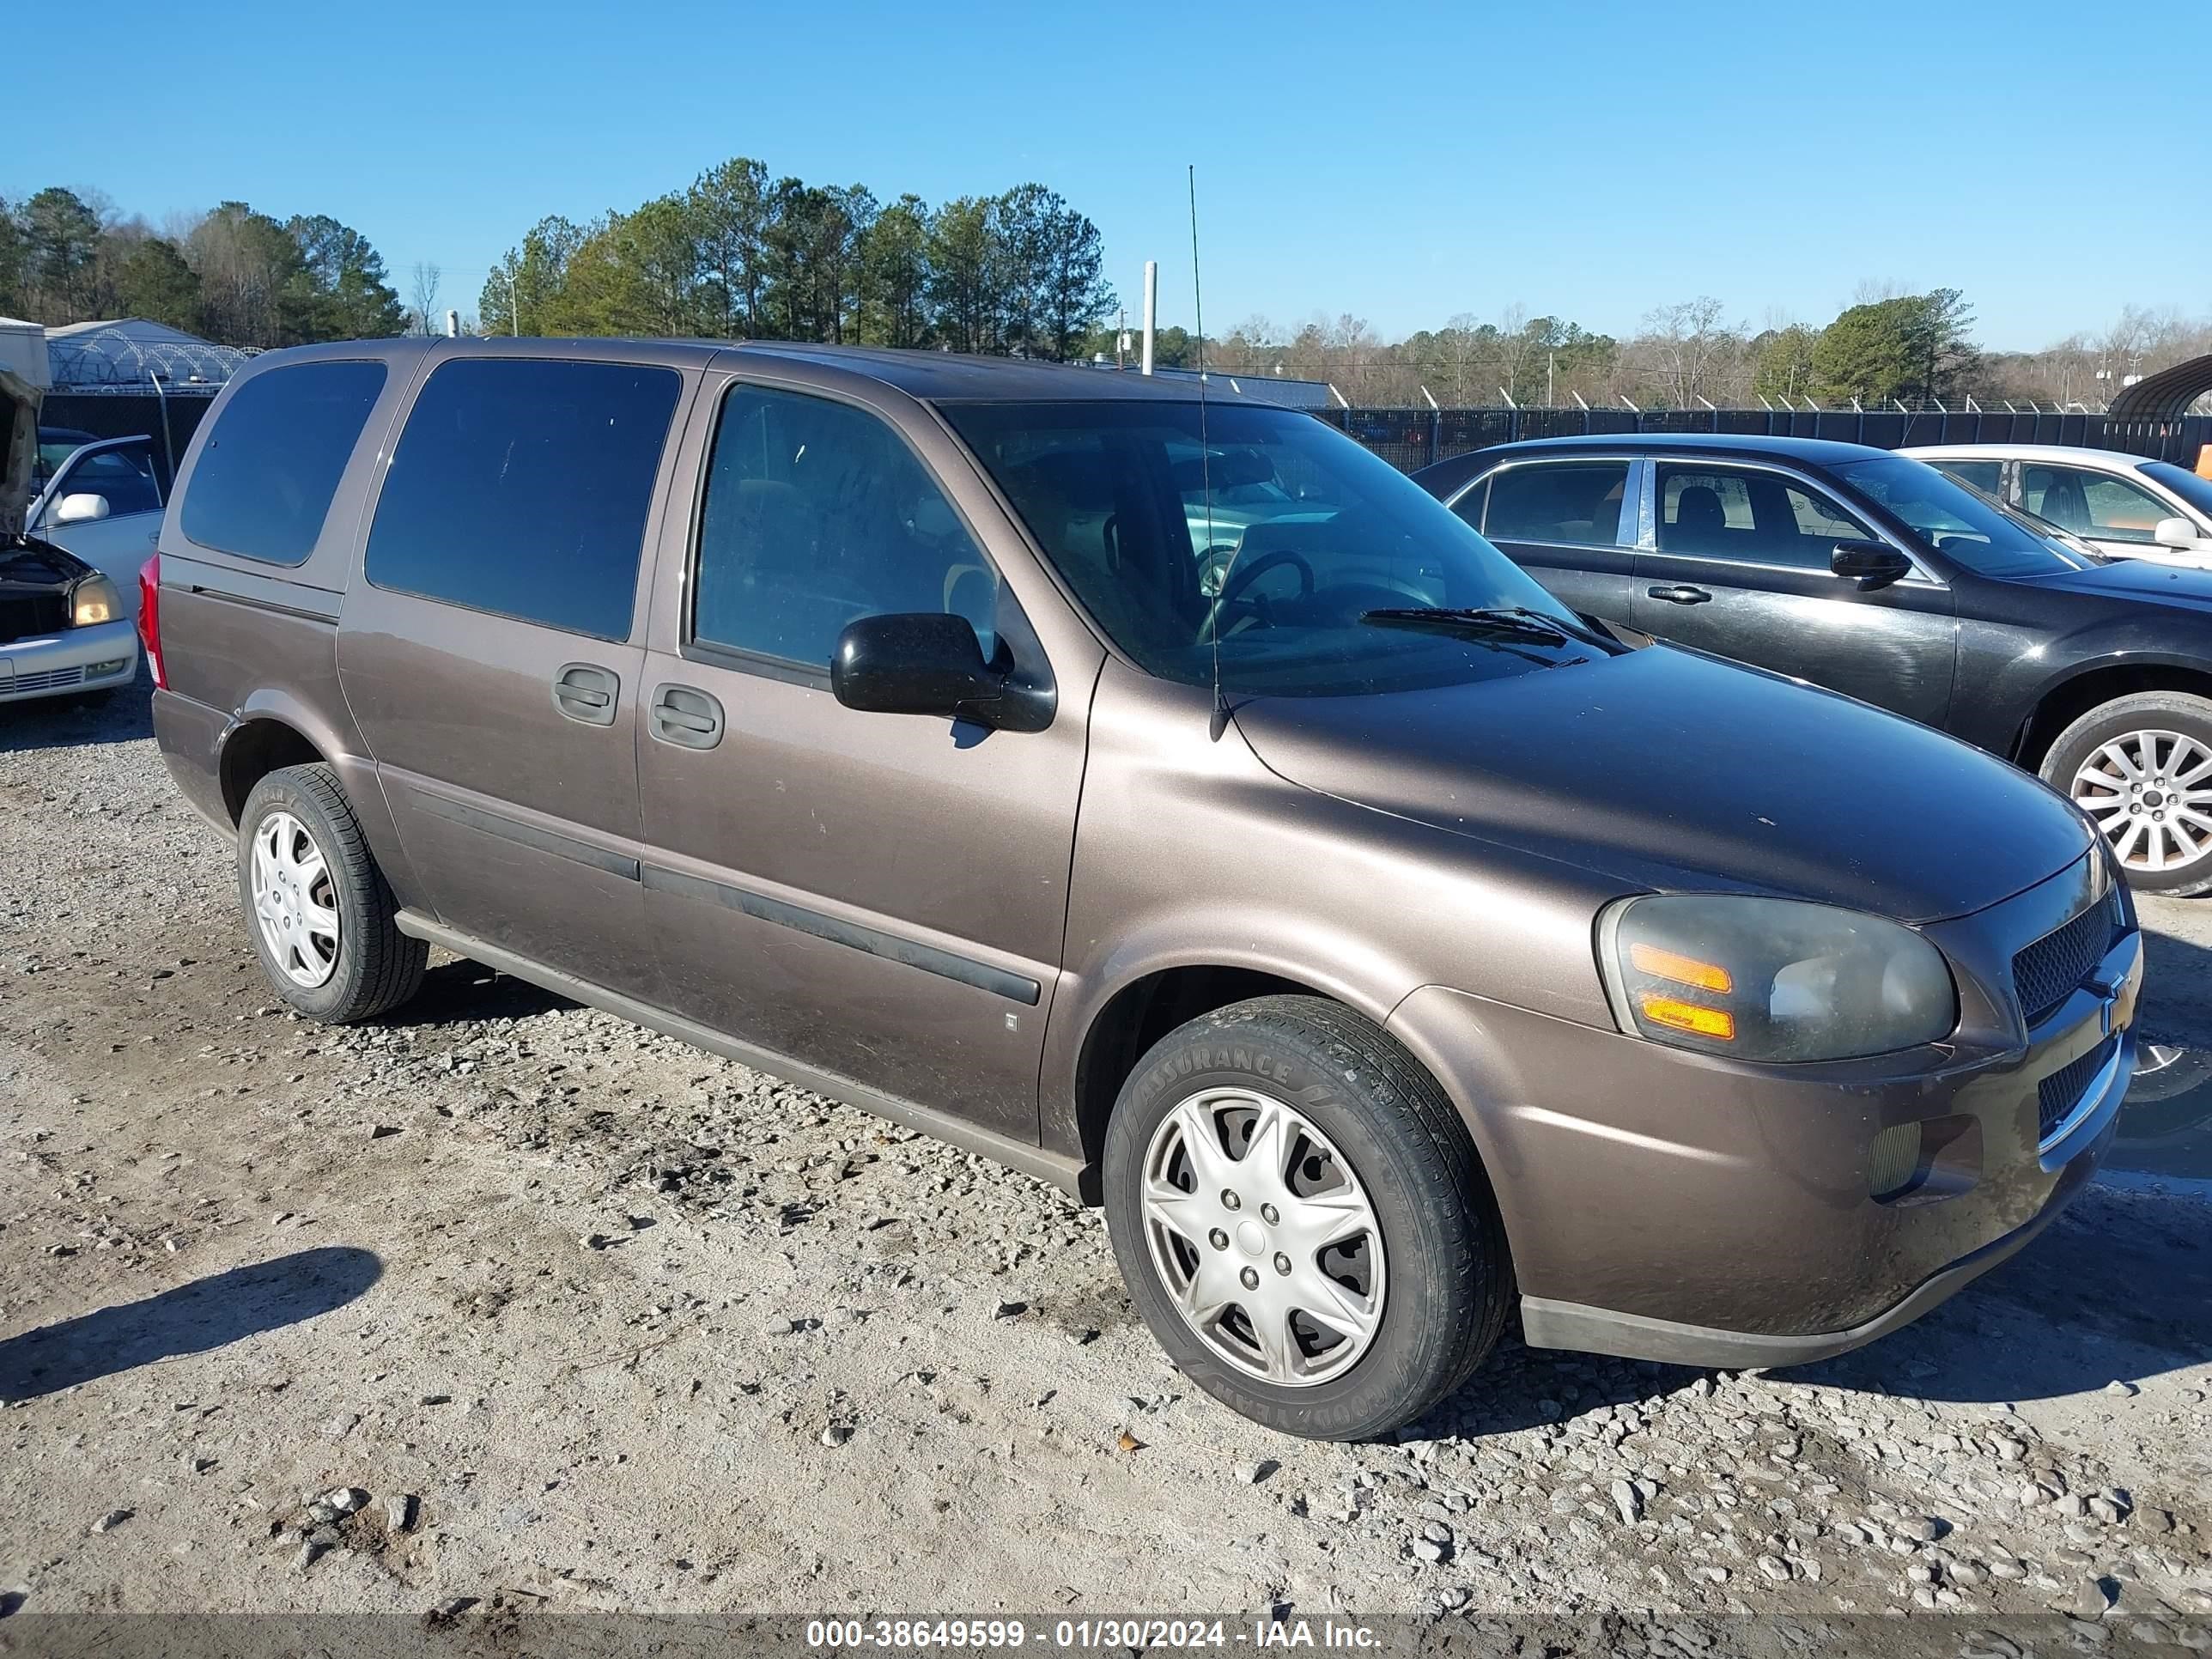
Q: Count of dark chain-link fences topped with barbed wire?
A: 1